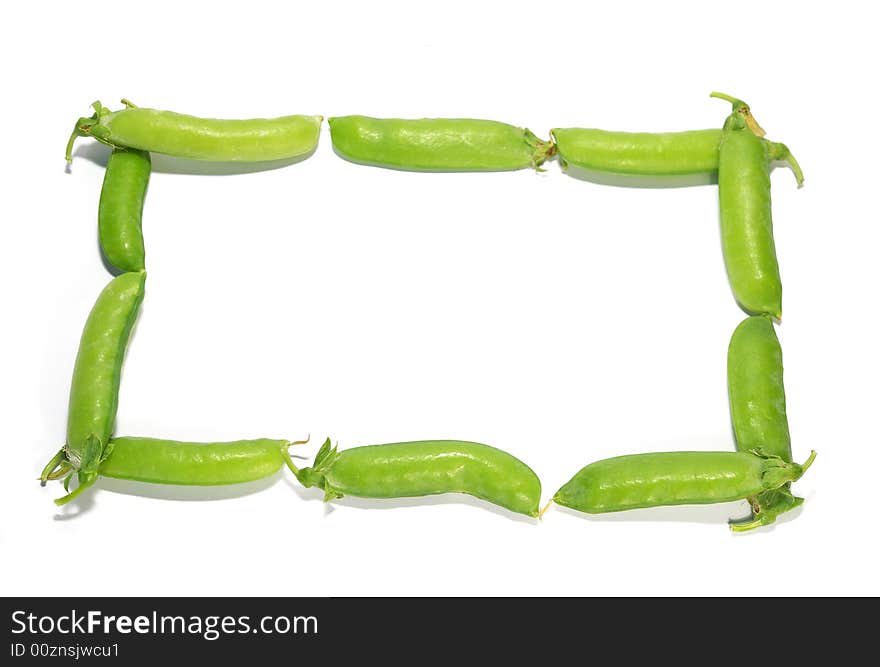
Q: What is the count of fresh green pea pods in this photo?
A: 10